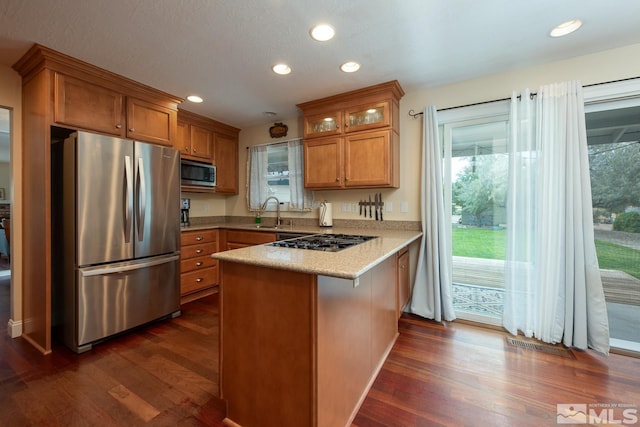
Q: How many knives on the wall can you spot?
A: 5